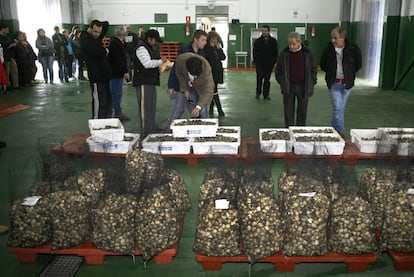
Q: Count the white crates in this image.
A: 12